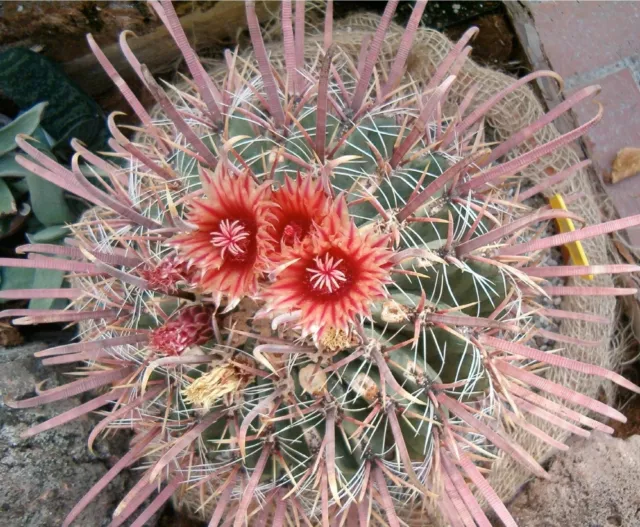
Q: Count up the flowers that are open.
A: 3